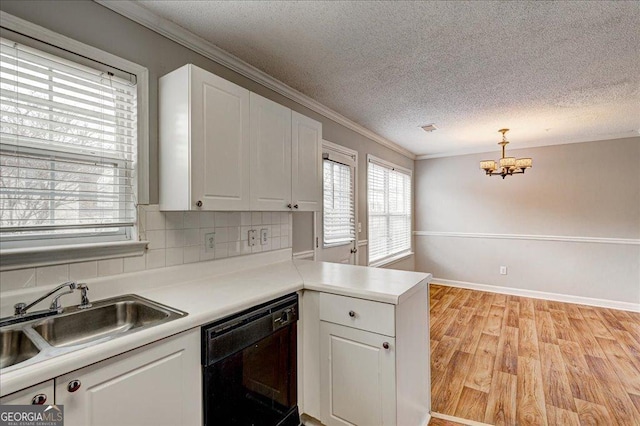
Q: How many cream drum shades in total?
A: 5